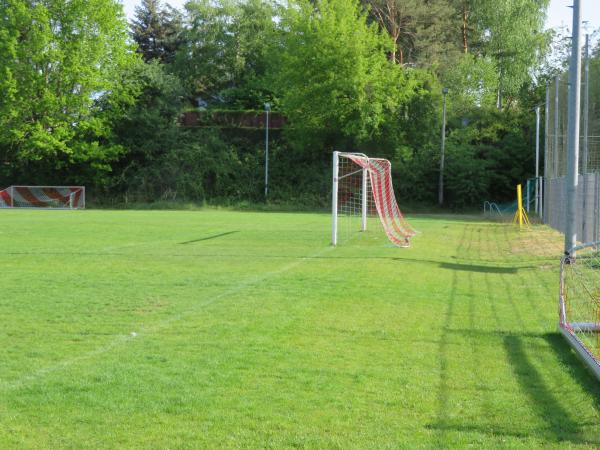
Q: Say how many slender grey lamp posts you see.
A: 2